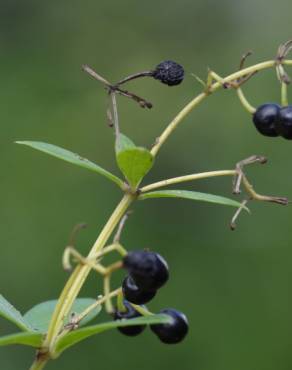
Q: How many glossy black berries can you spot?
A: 6